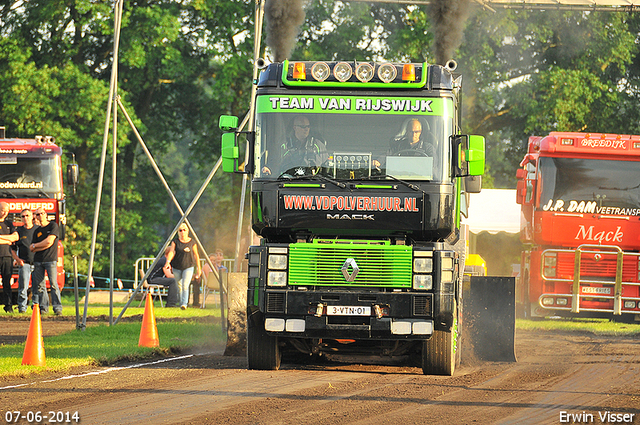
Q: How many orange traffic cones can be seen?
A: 2